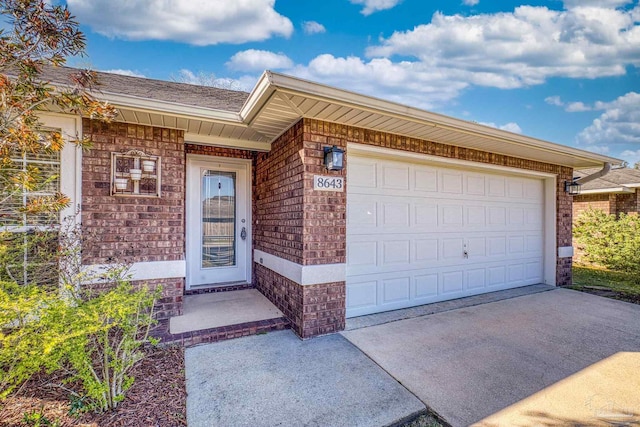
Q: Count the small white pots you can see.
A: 3